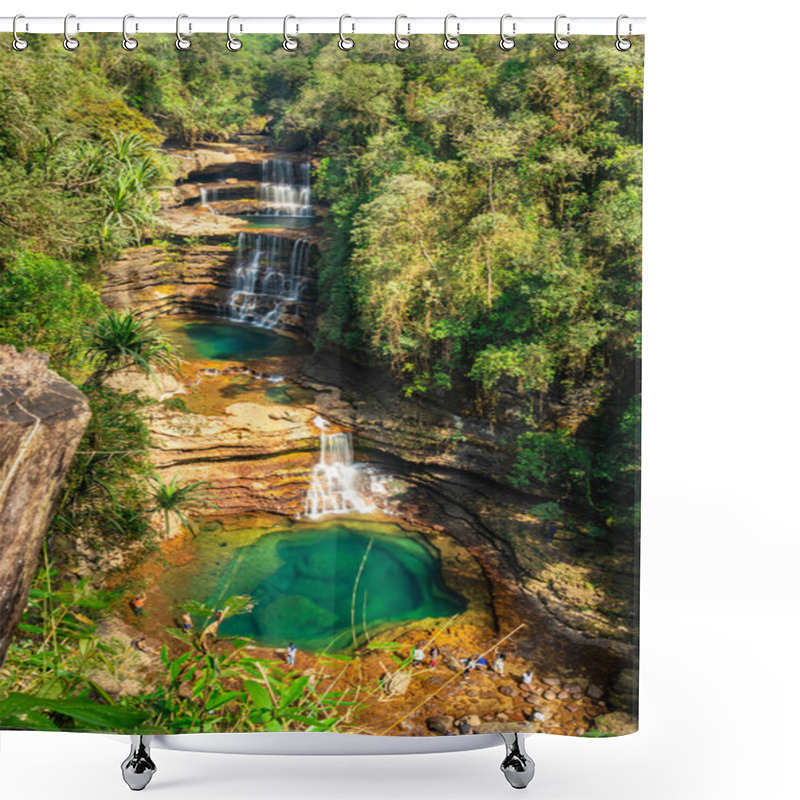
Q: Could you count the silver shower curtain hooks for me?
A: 12